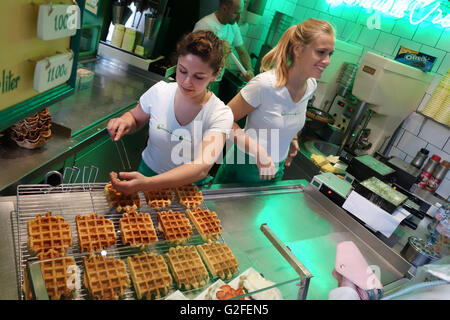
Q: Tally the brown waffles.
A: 13